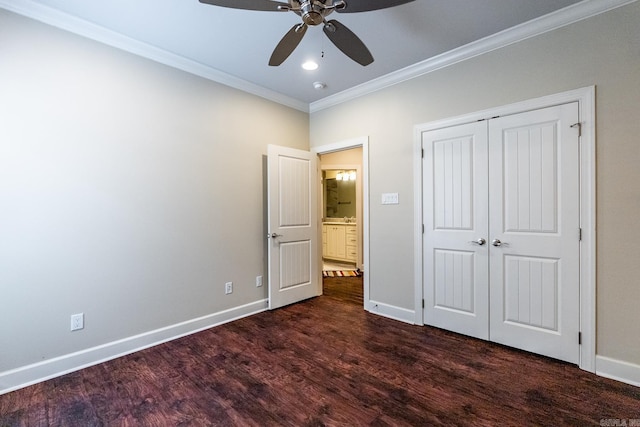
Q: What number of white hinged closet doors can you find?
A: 2